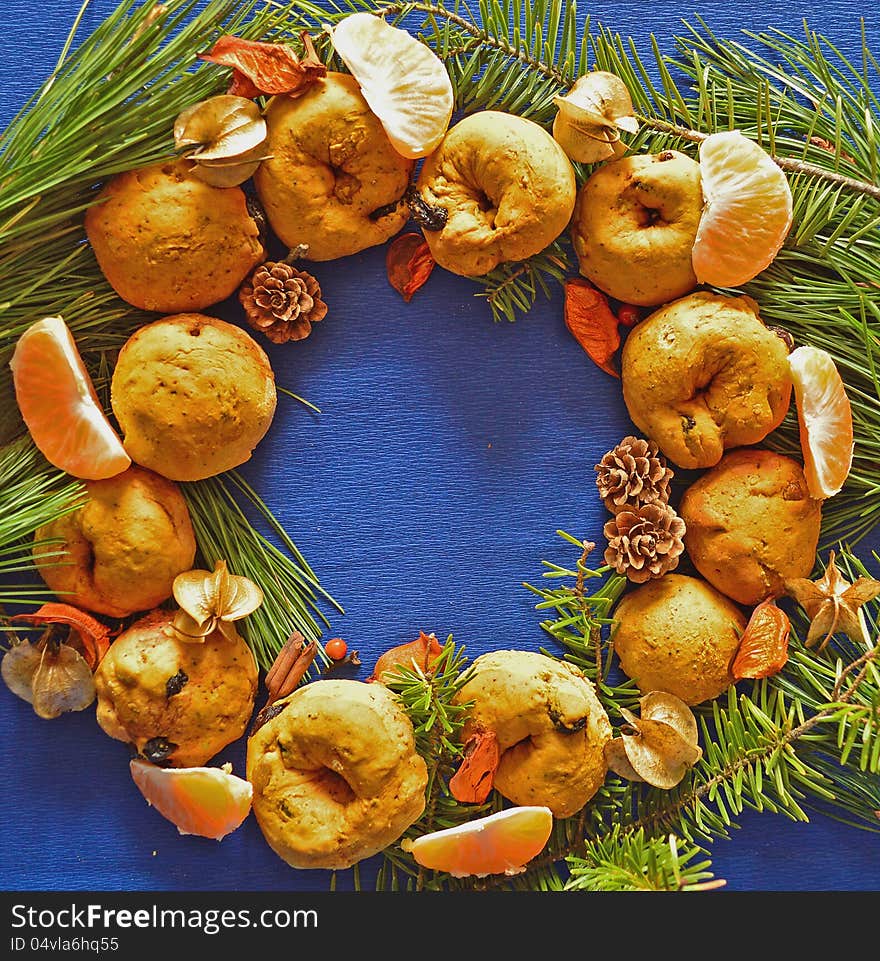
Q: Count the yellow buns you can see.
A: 12